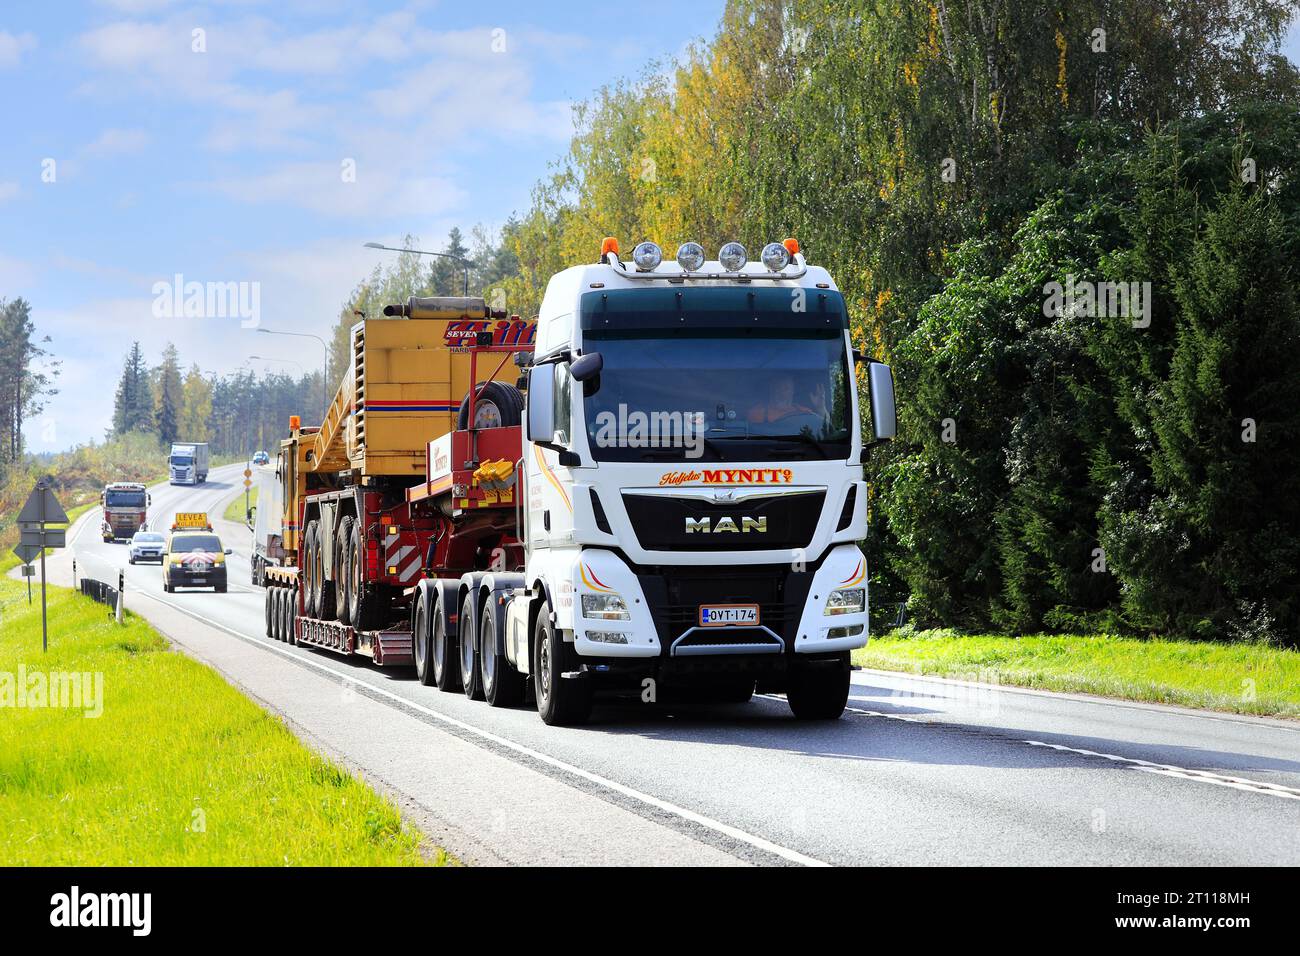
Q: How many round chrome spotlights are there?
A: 4